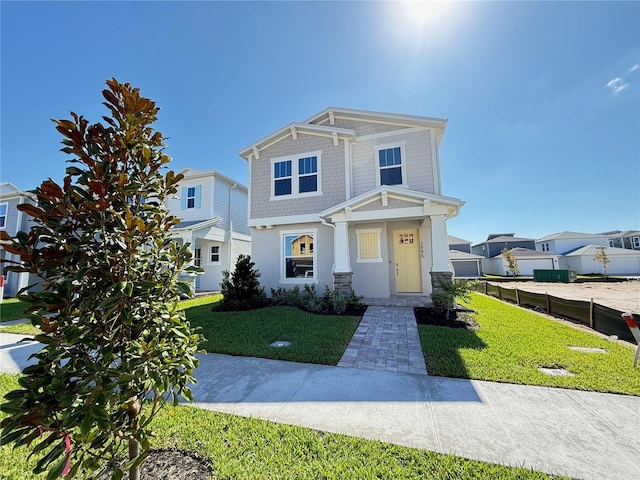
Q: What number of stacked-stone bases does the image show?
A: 2